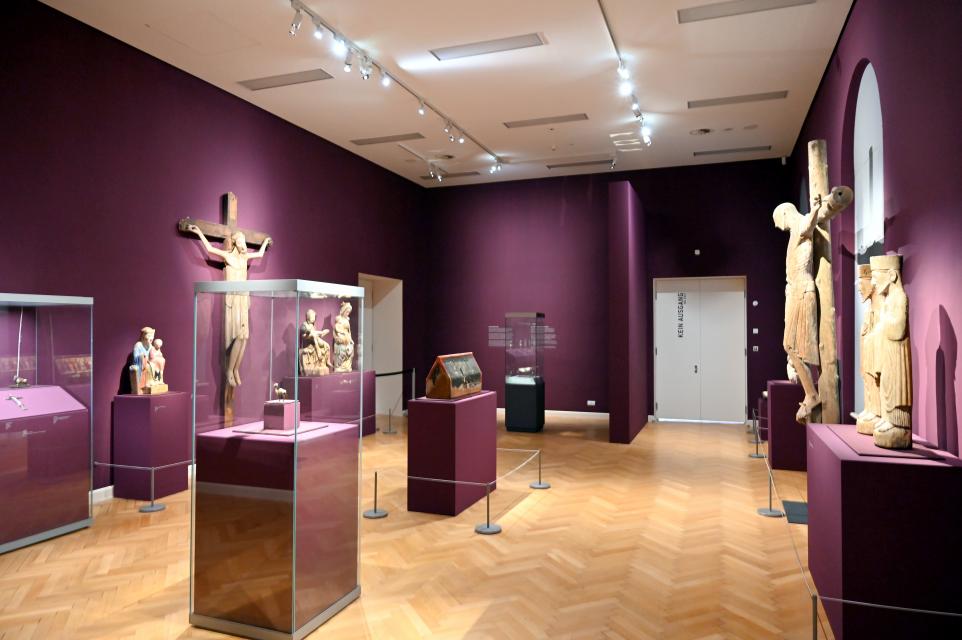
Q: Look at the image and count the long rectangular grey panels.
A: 9